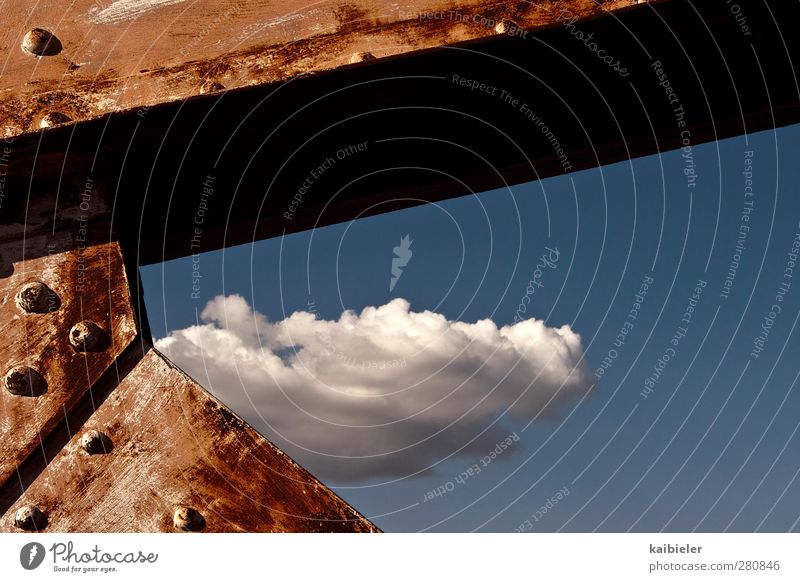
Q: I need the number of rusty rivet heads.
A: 11